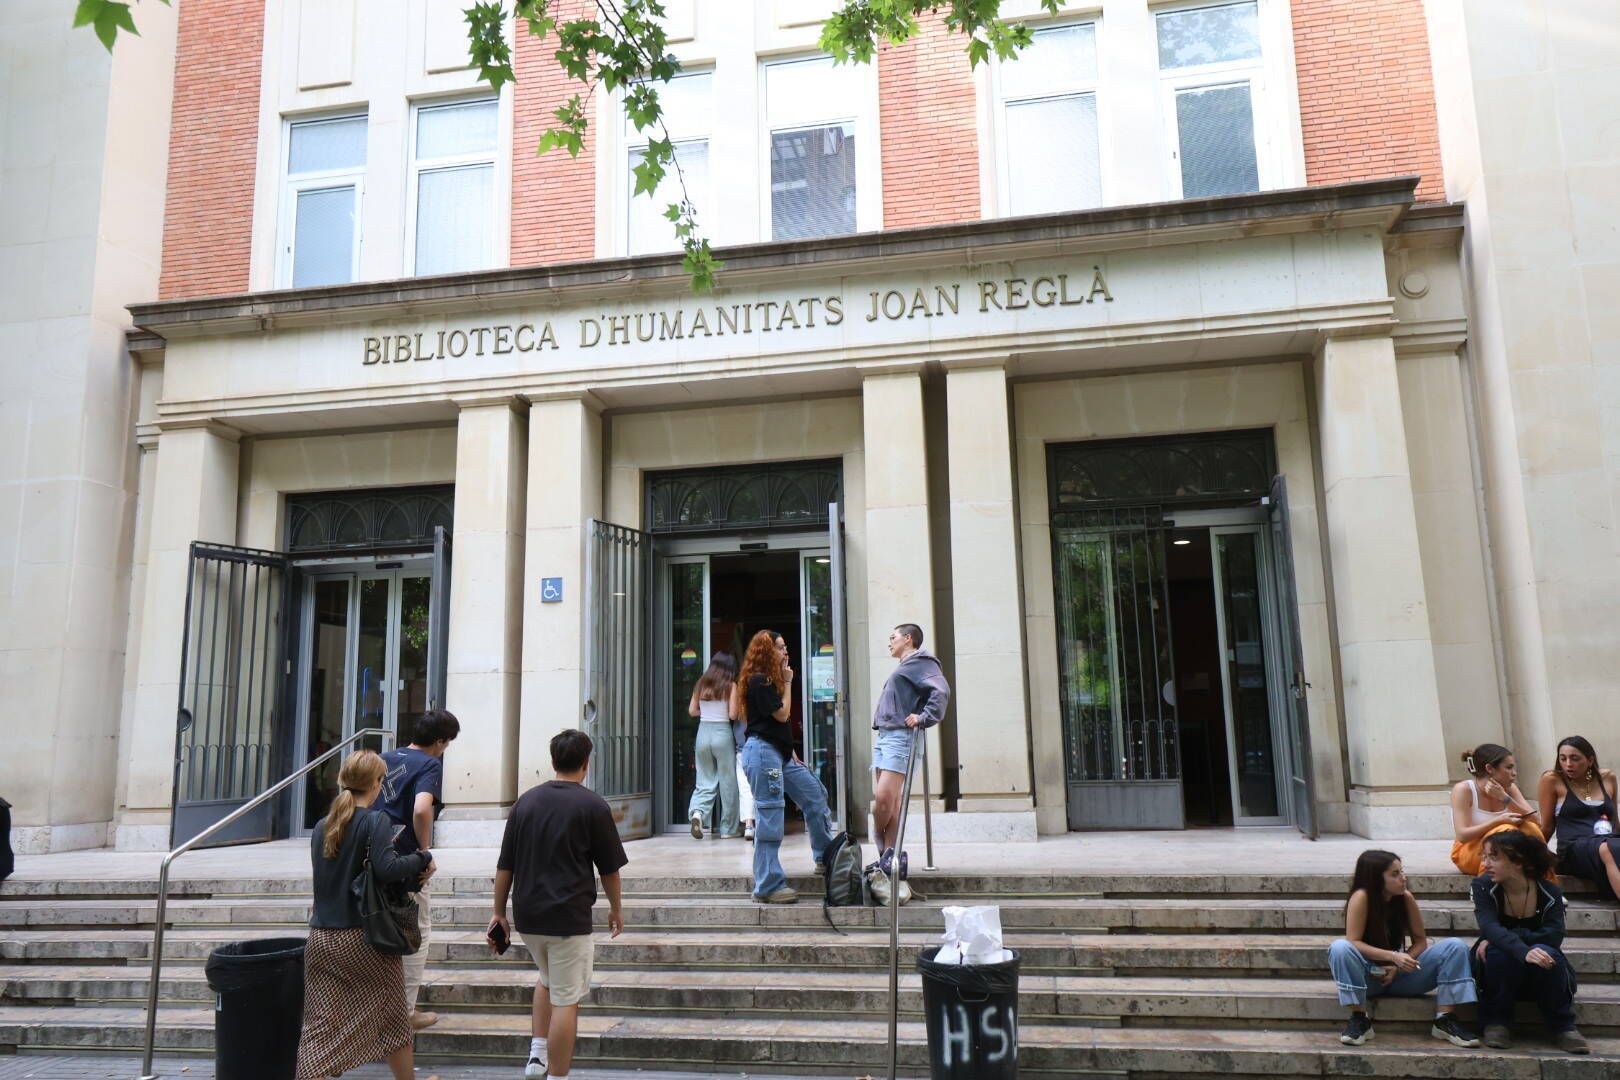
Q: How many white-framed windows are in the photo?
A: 6